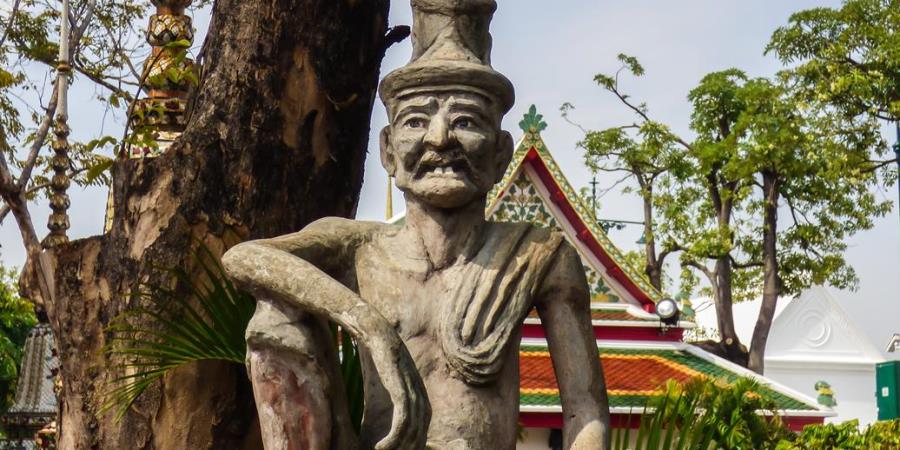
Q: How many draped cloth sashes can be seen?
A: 1